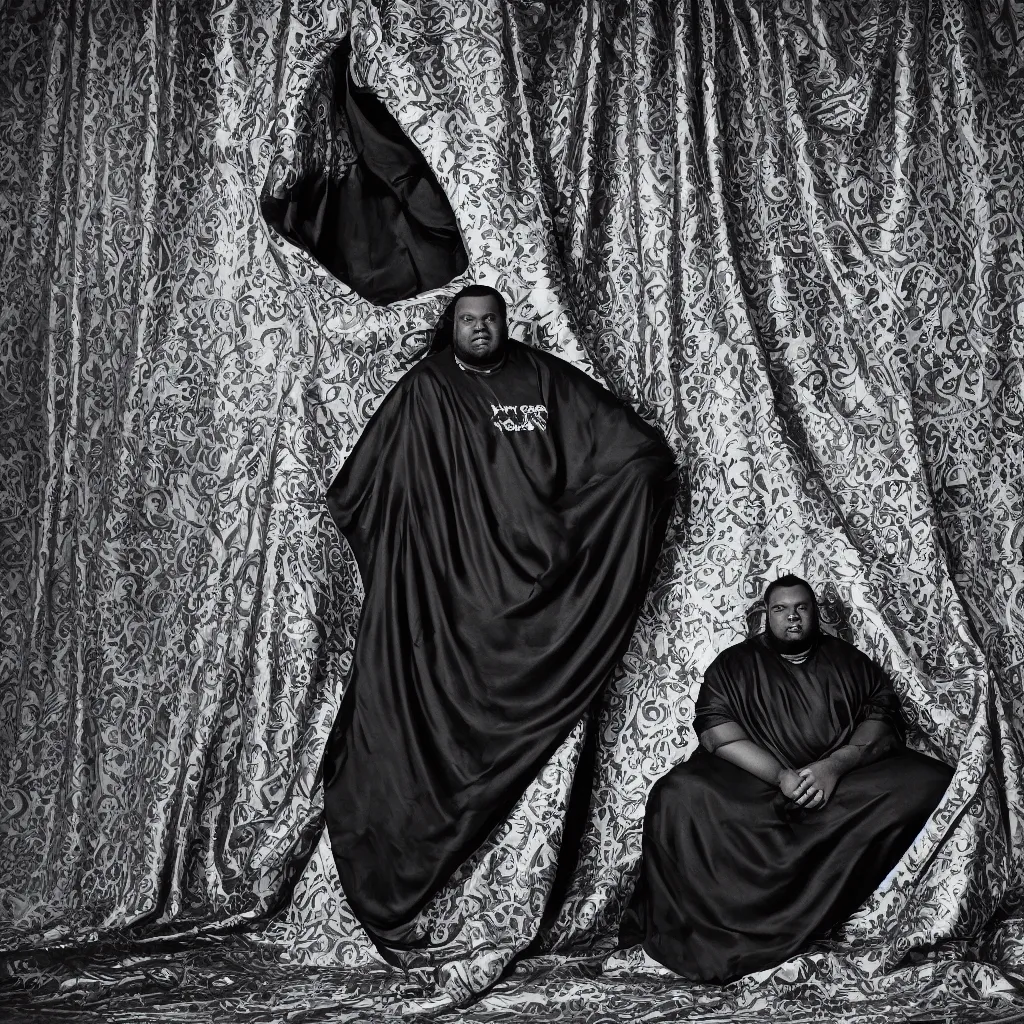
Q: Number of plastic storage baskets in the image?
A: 0